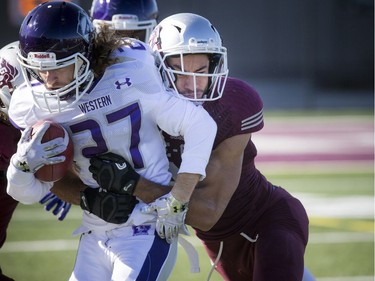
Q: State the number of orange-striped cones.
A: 0